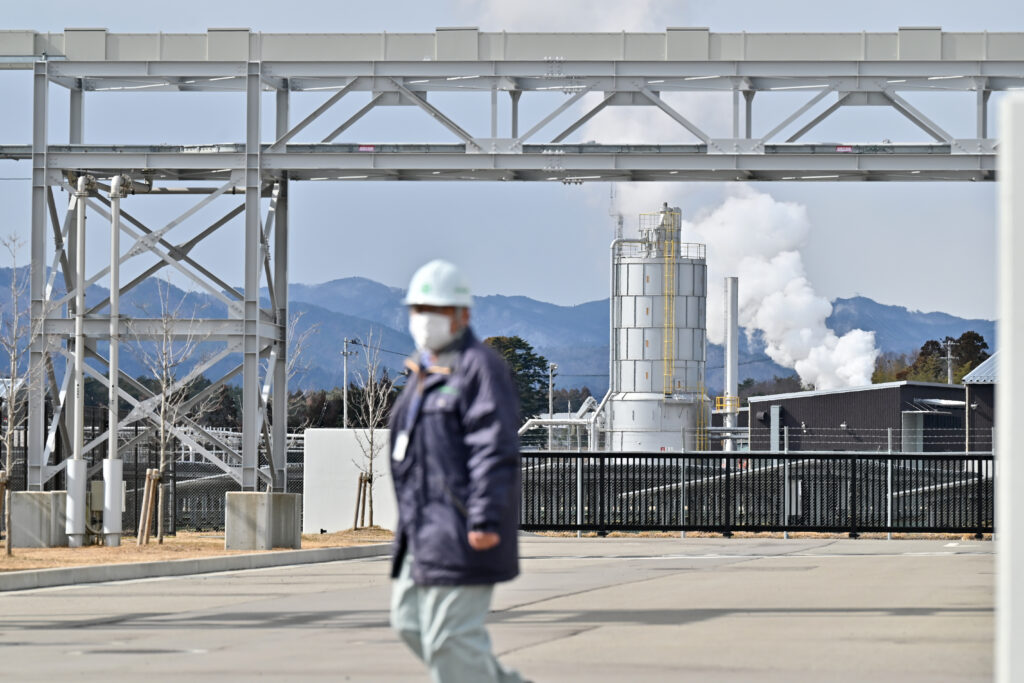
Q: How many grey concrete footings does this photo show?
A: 2